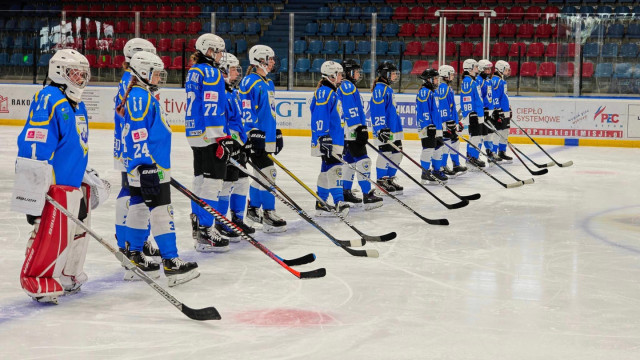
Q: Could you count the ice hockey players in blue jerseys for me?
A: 14